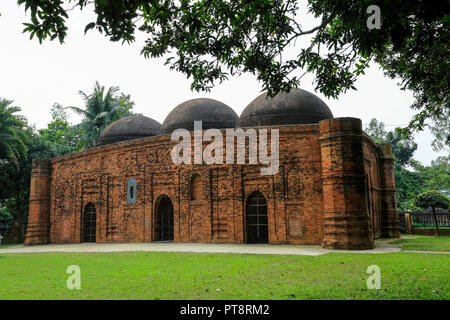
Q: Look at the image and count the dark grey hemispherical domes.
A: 3